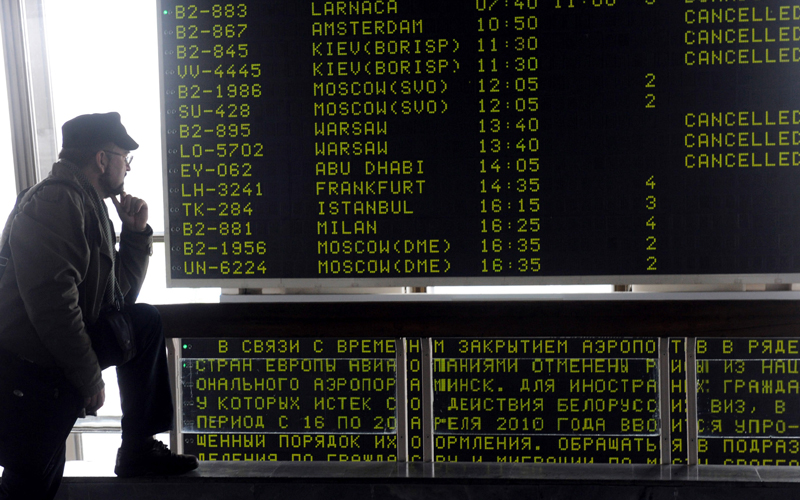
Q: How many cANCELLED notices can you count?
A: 6